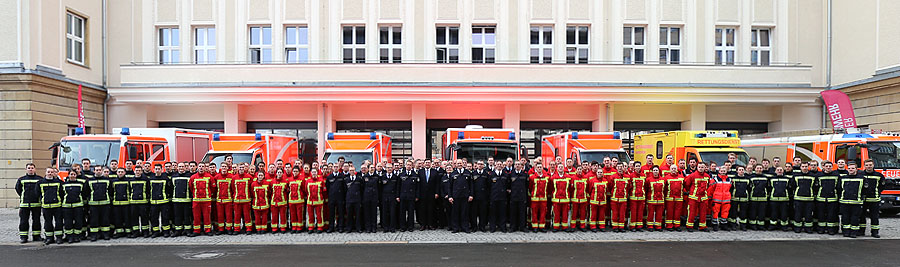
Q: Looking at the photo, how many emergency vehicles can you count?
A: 7